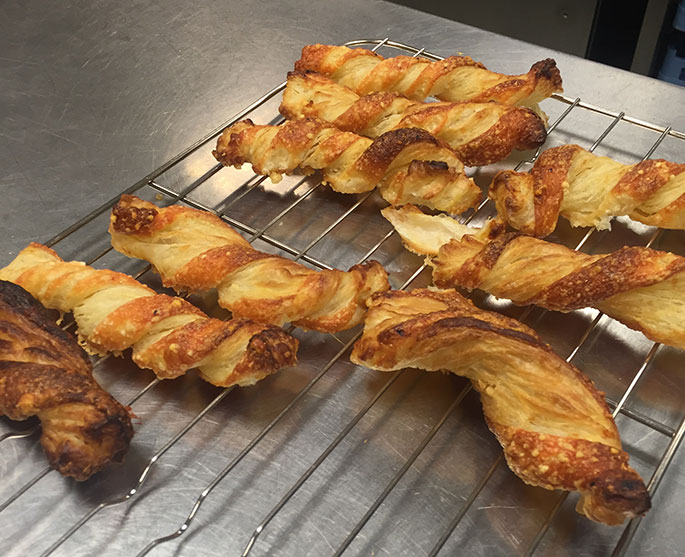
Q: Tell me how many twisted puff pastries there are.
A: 9